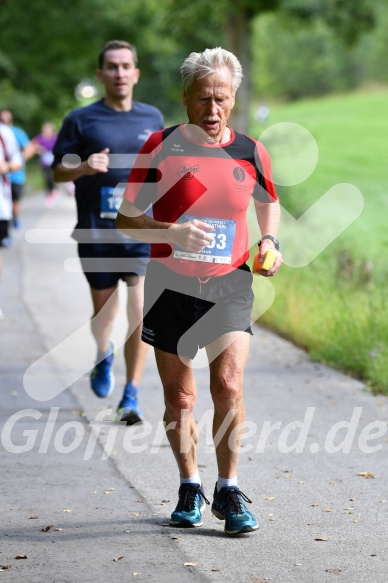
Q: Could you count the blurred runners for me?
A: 3